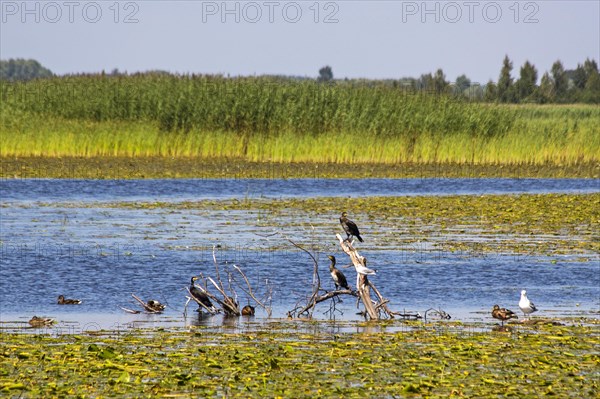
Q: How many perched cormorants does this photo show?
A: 3